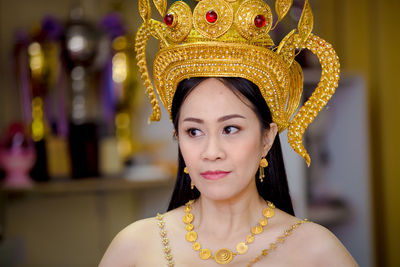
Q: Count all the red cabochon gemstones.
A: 3